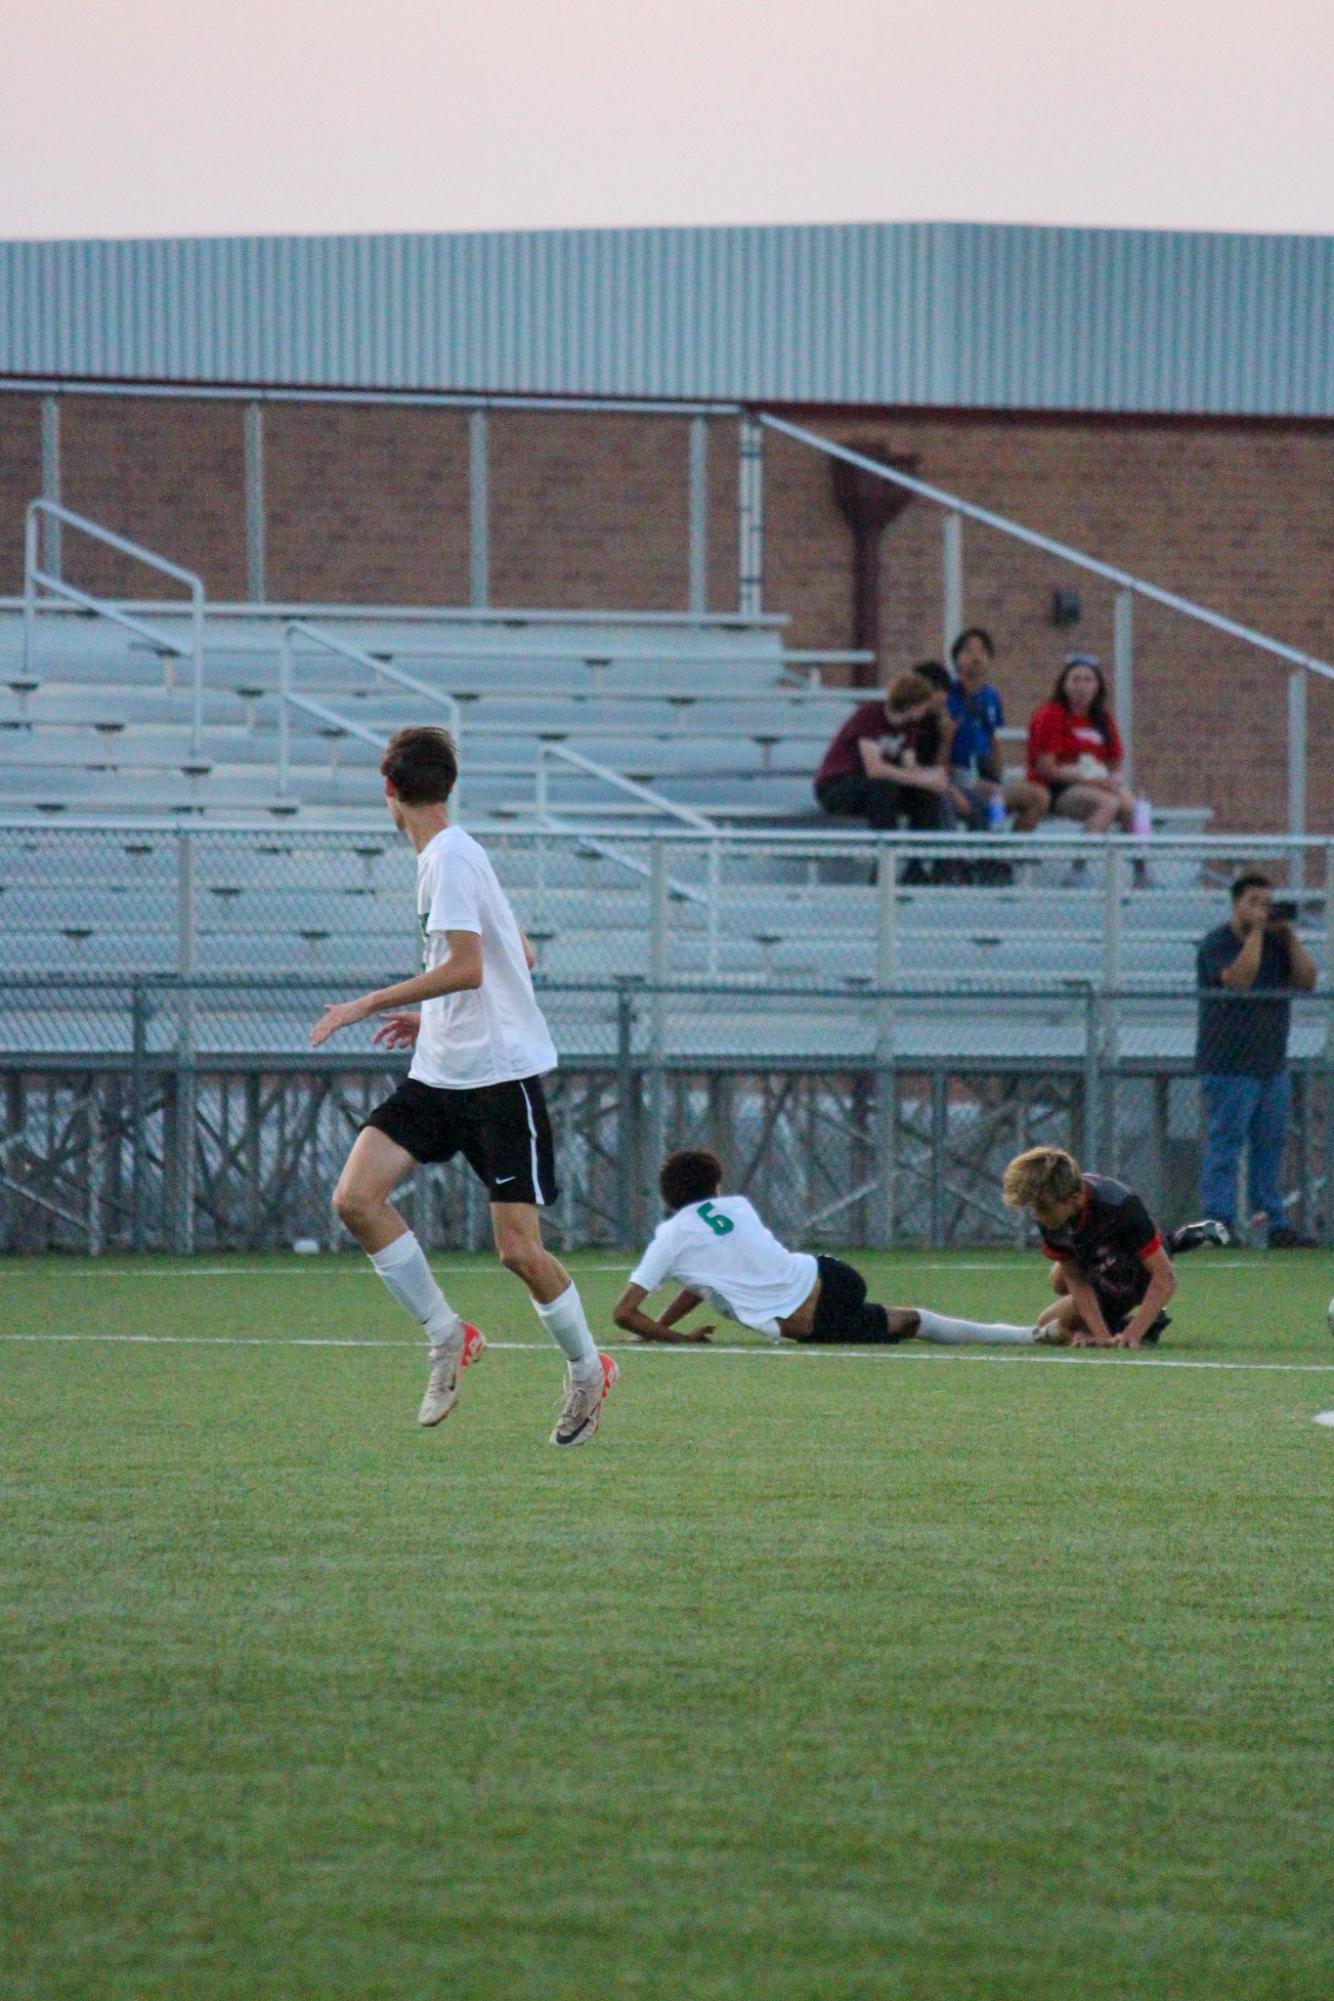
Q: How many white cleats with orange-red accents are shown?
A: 2